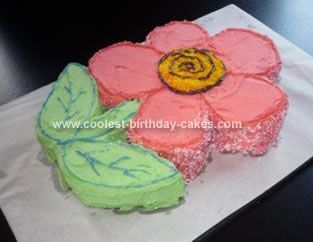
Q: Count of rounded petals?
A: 5